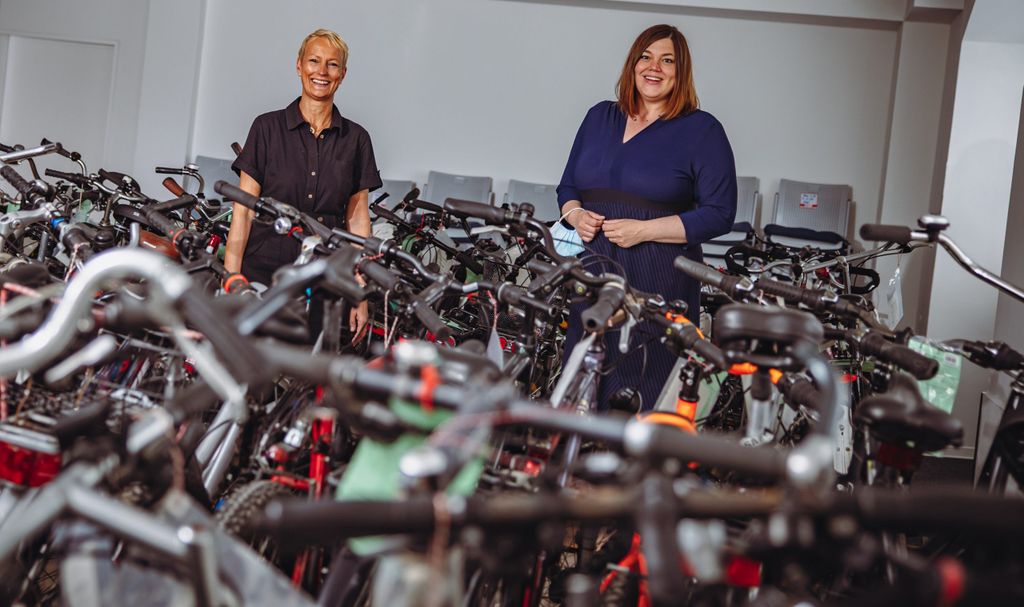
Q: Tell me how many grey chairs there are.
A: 6